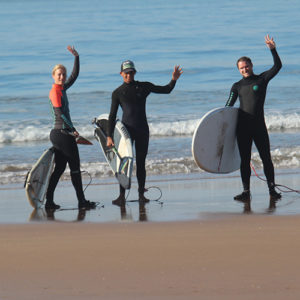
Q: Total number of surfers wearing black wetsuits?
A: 2